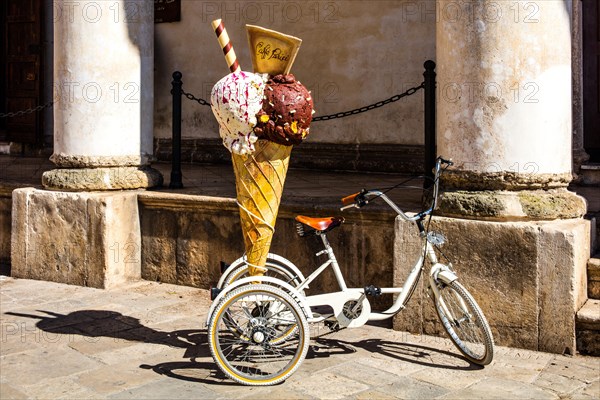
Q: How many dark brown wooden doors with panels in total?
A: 1